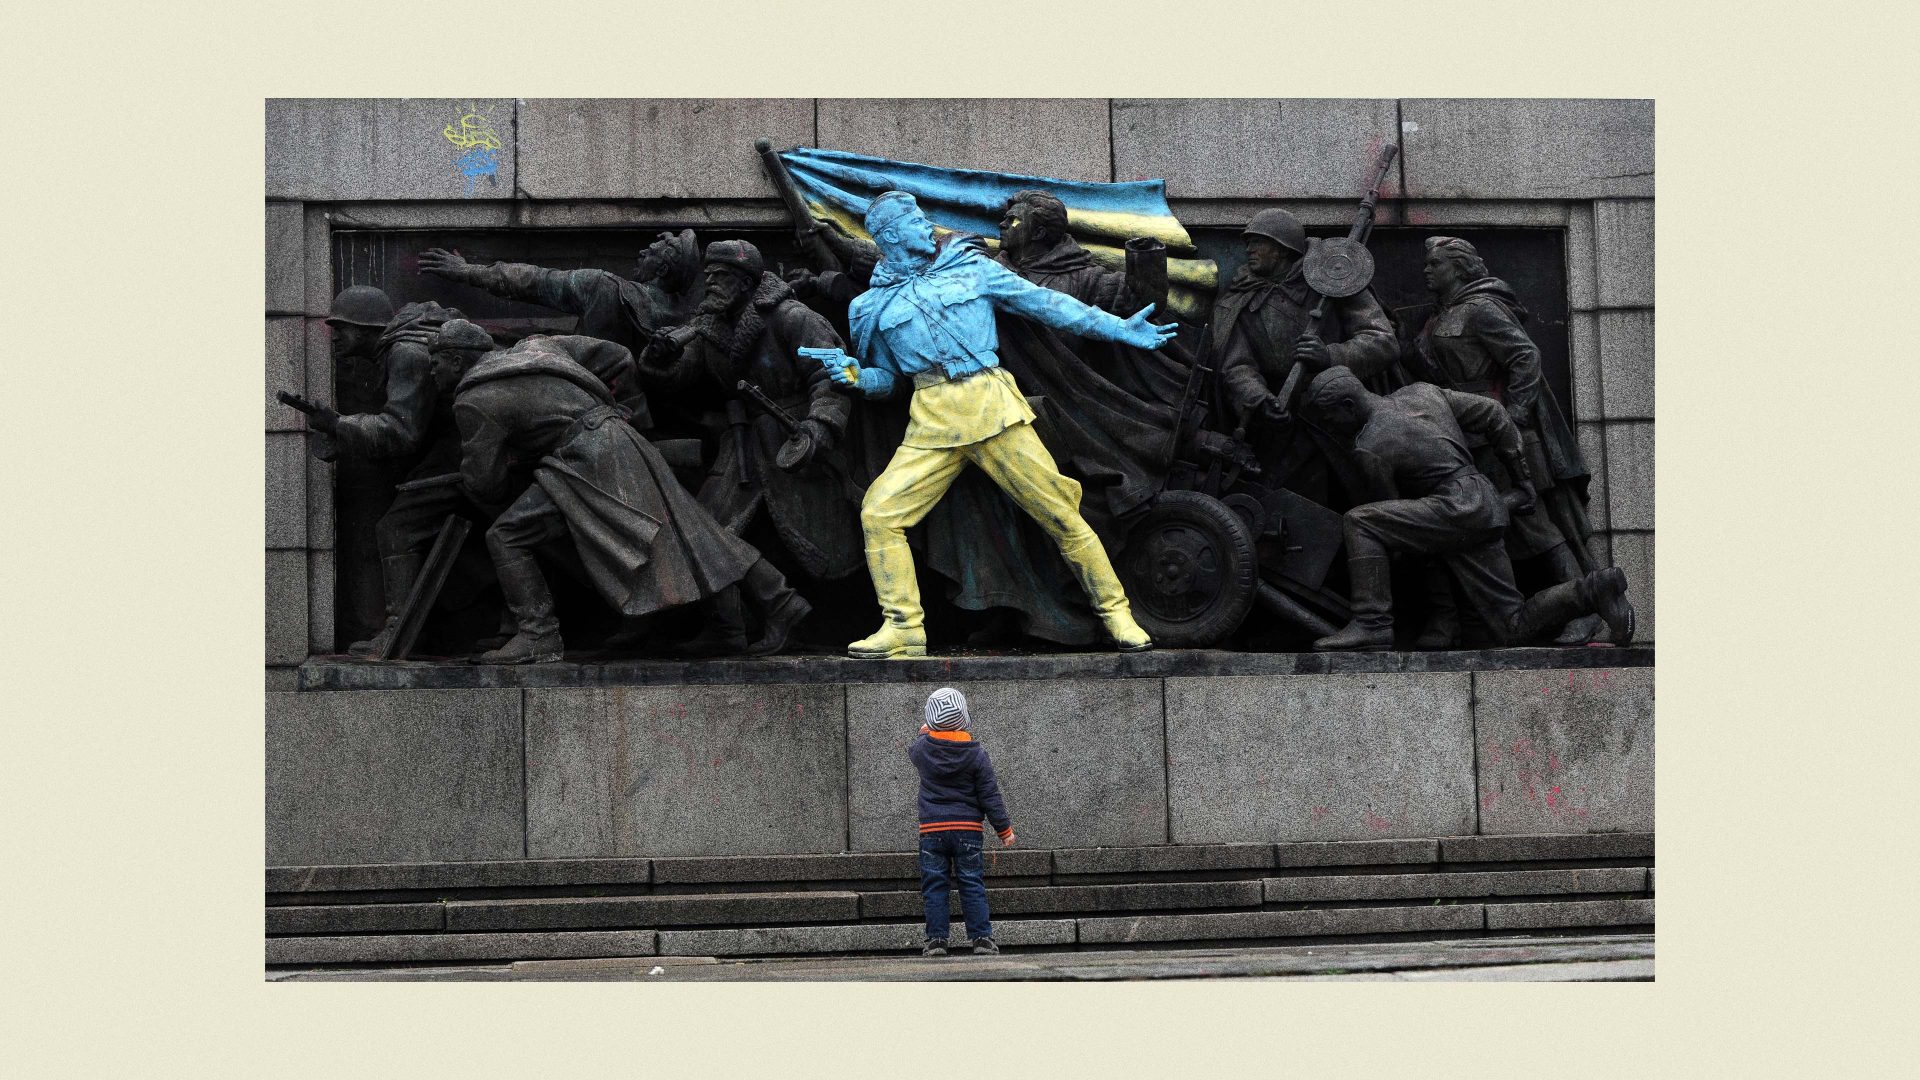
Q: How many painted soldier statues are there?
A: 1